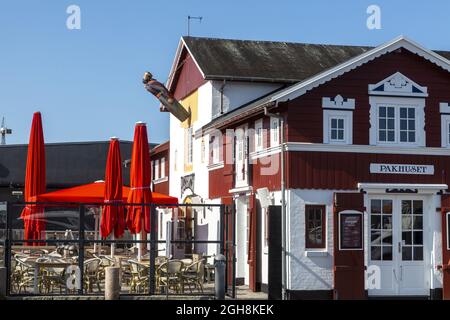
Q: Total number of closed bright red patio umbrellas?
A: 3